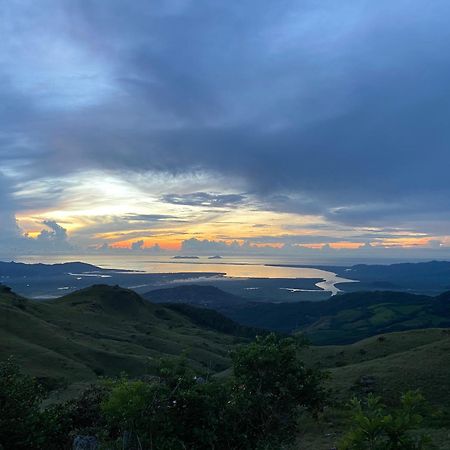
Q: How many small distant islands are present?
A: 2